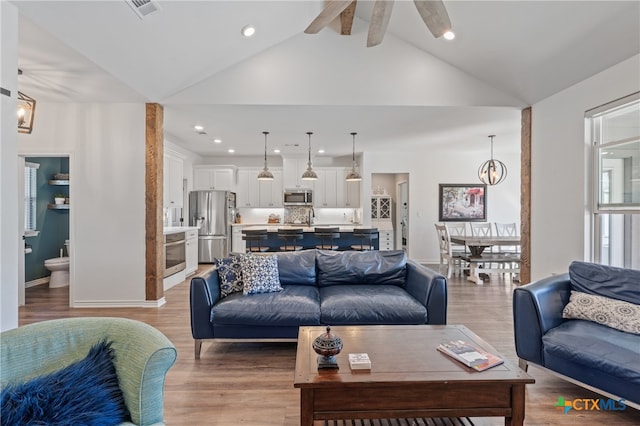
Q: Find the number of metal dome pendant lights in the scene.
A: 3